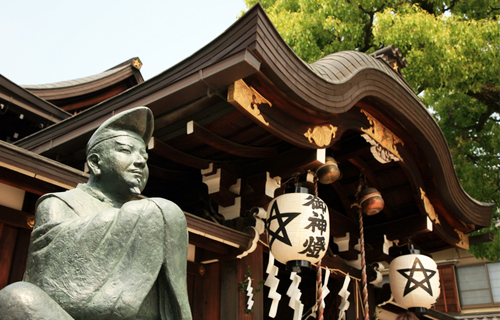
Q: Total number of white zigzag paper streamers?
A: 5